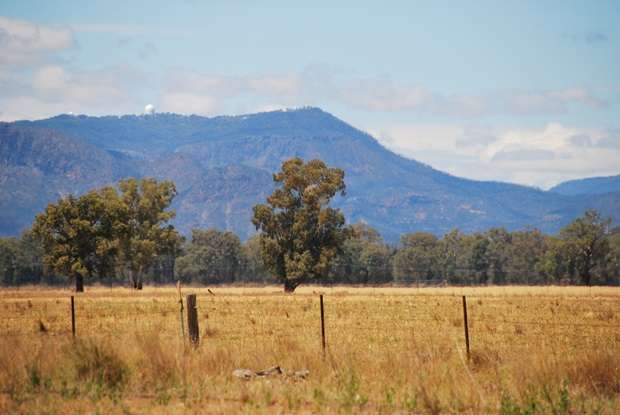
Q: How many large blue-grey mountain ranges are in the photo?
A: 1